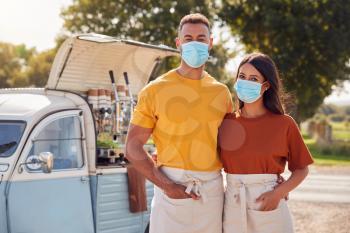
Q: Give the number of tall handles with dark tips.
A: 2